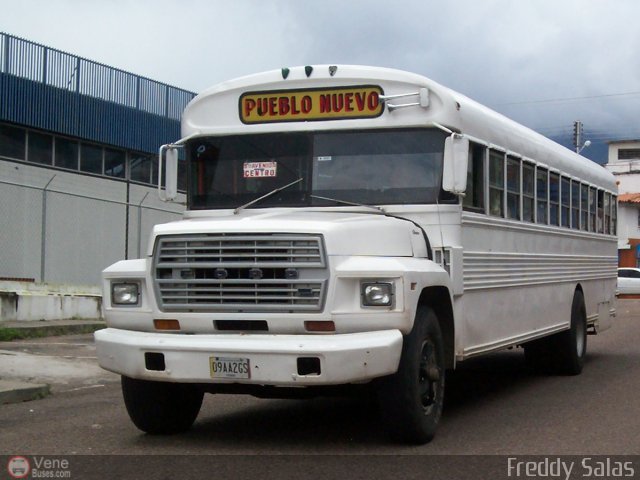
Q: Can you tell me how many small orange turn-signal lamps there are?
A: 2